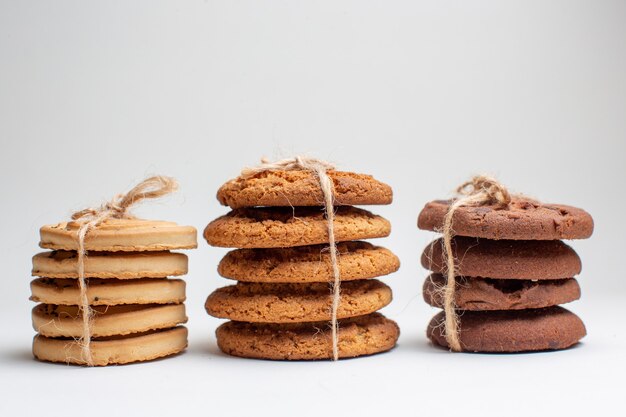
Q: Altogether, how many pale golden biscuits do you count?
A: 5